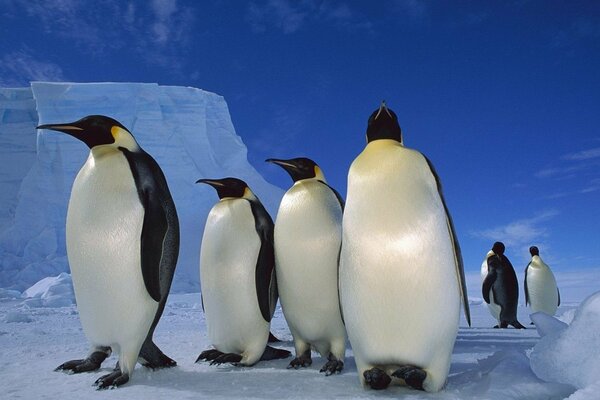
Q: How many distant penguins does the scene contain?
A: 2